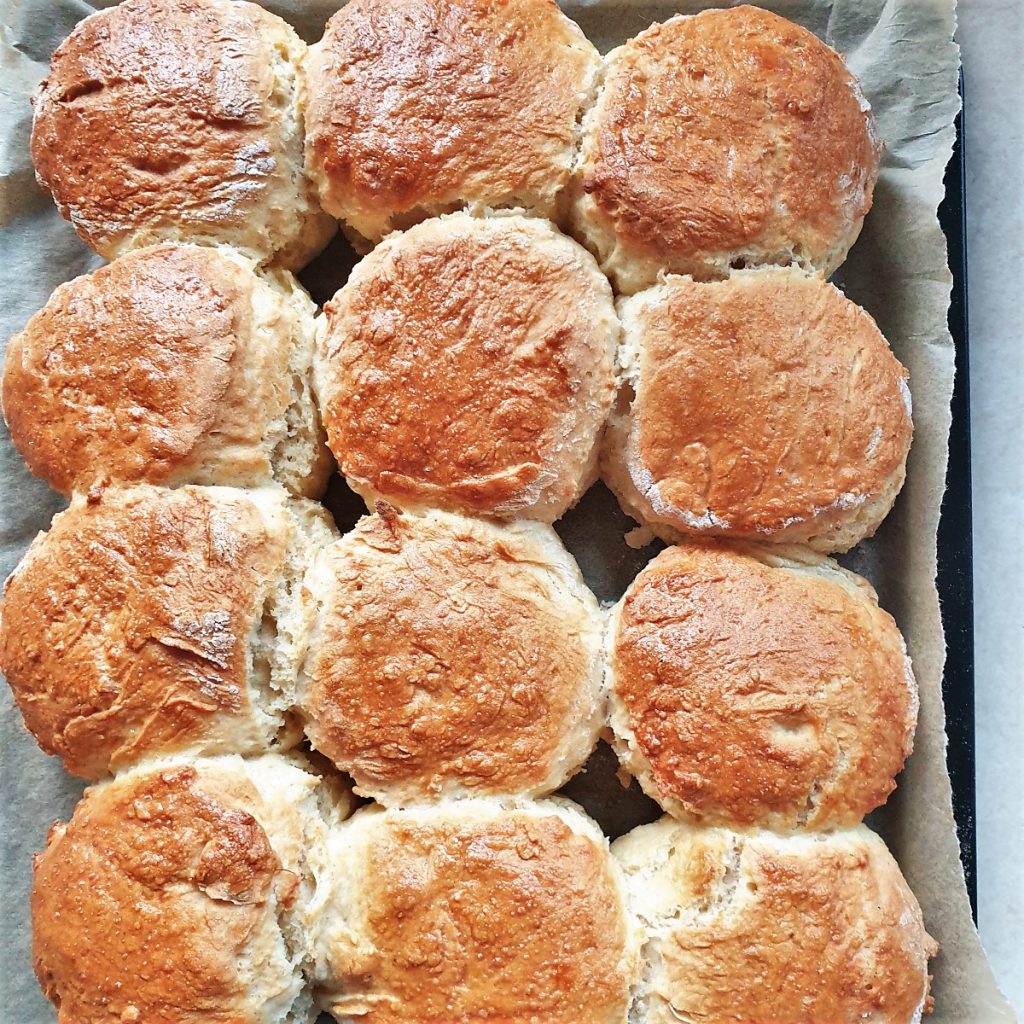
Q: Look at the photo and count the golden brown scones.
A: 12